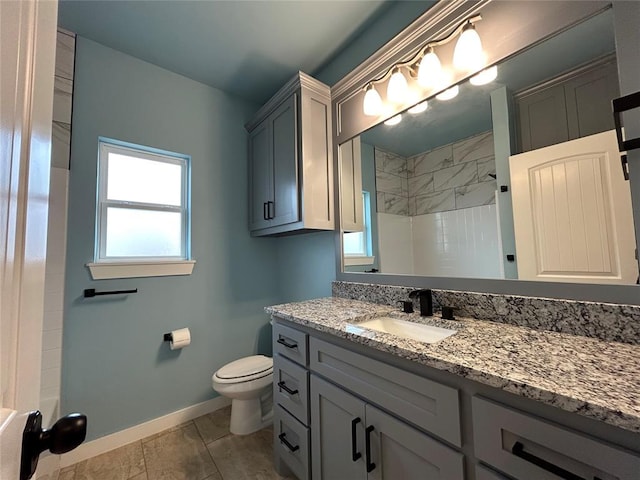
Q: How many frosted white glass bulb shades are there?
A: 4